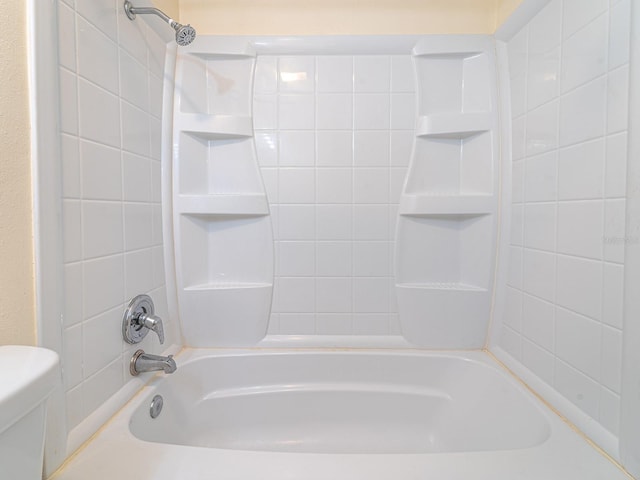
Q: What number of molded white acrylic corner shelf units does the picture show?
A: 2